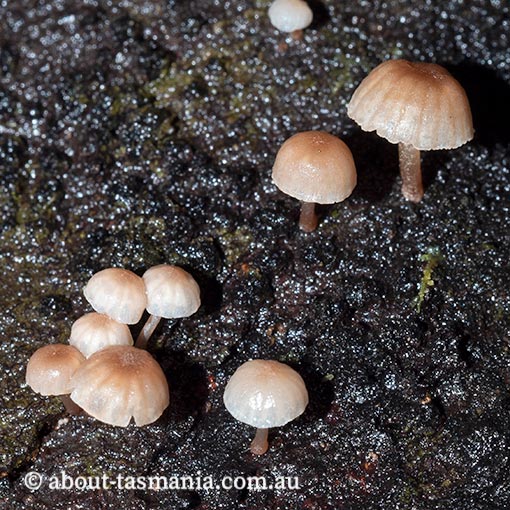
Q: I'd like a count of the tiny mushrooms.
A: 9